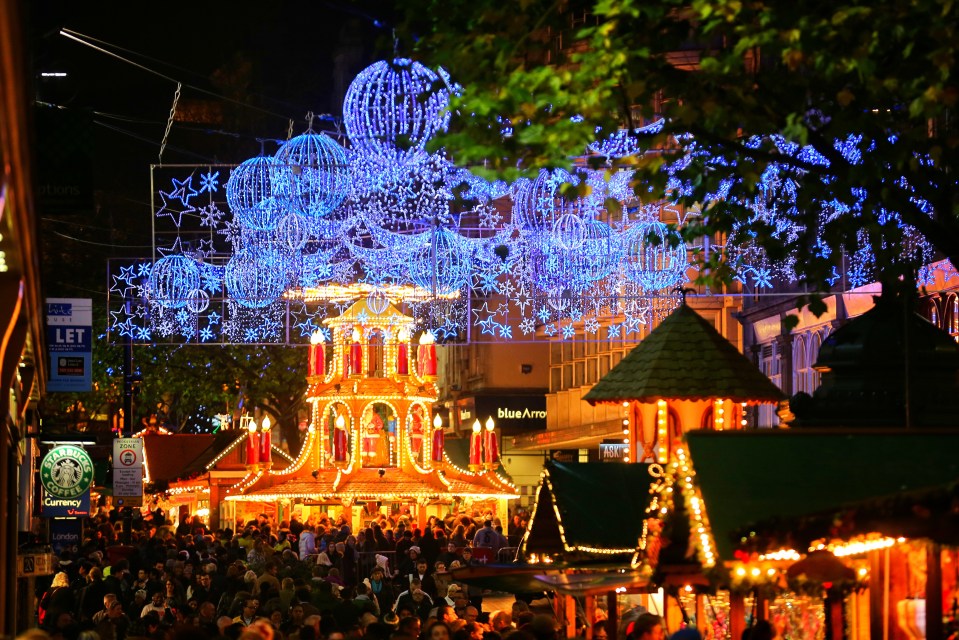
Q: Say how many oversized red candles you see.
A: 12